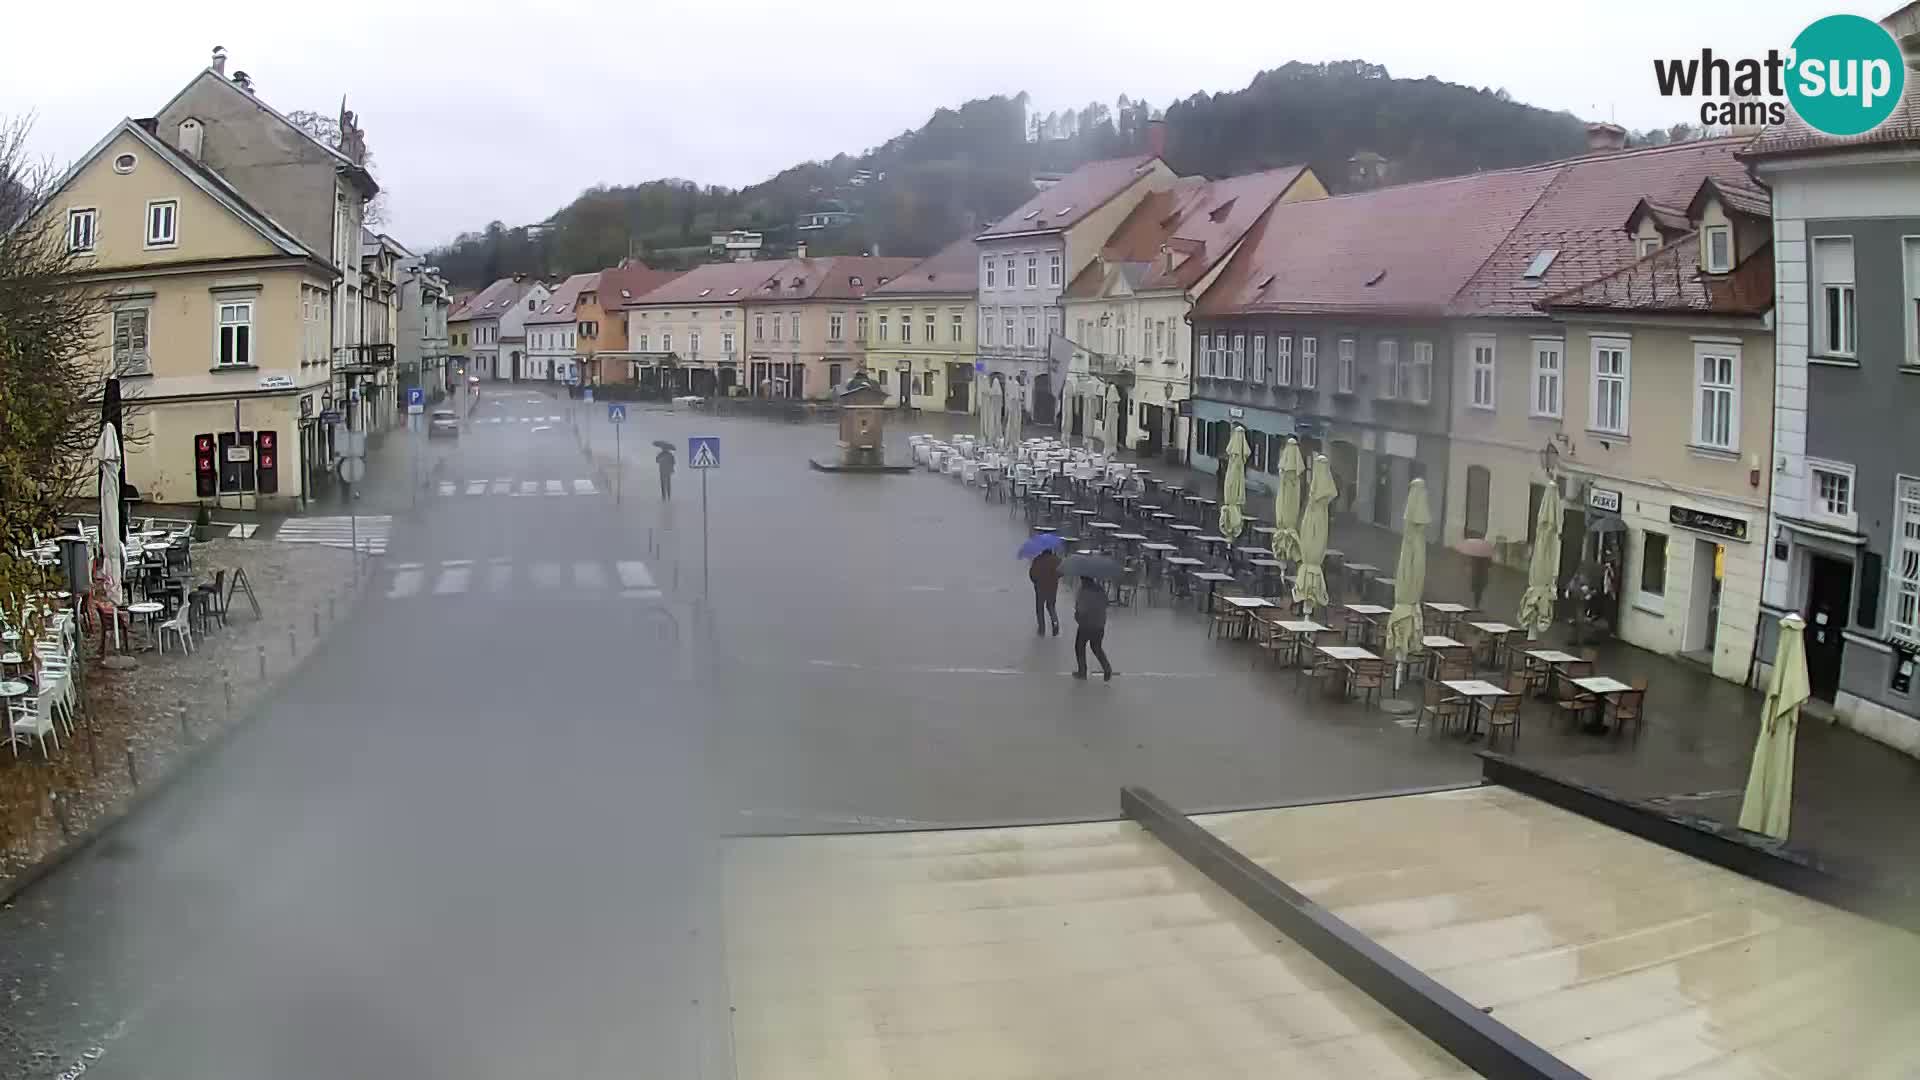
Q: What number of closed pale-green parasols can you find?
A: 6